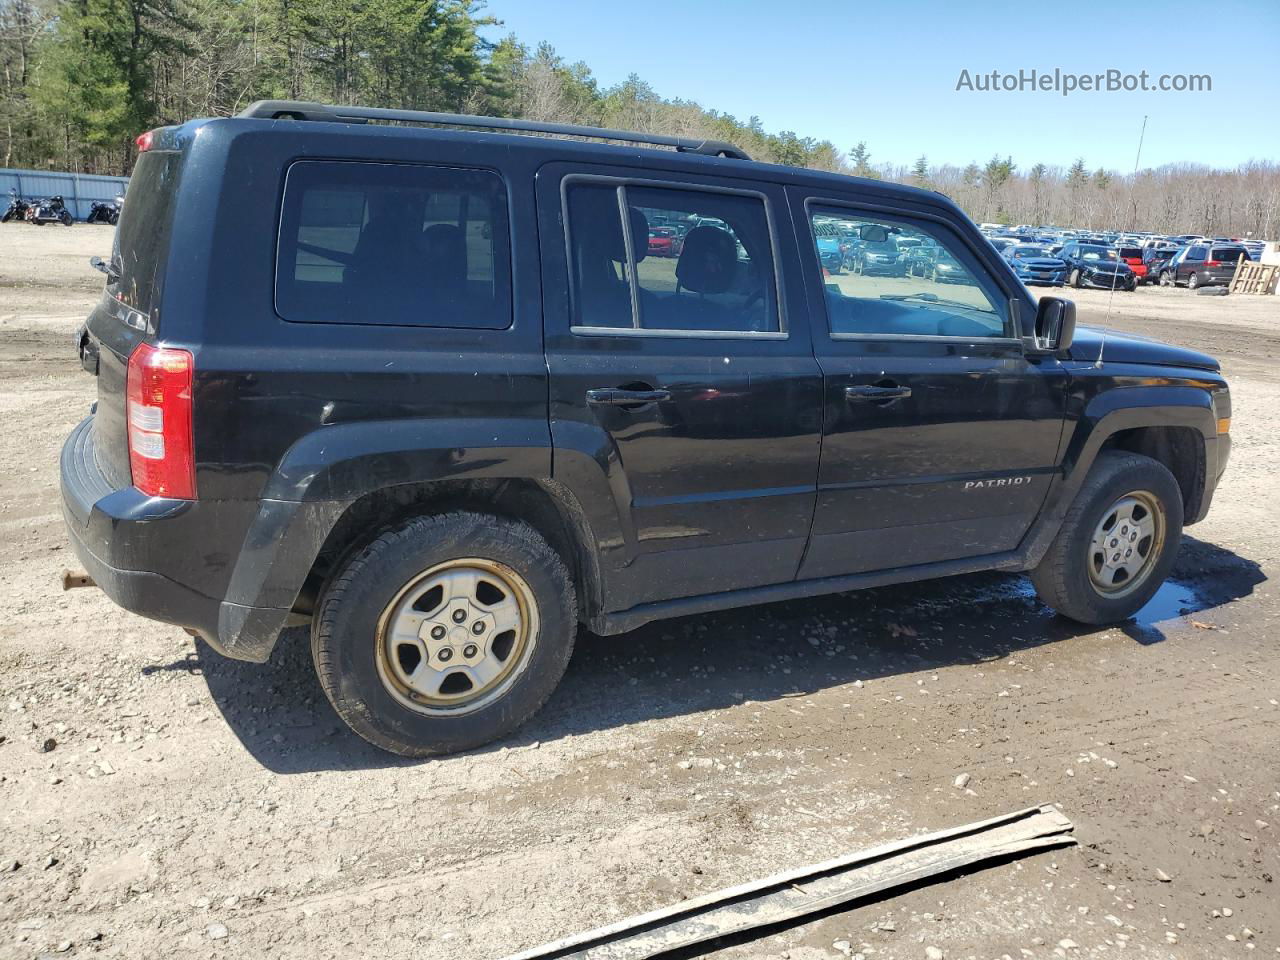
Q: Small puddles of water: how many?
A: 1